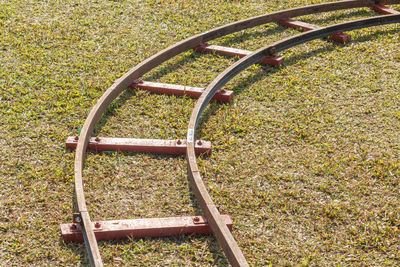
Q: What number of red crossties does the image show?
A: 6